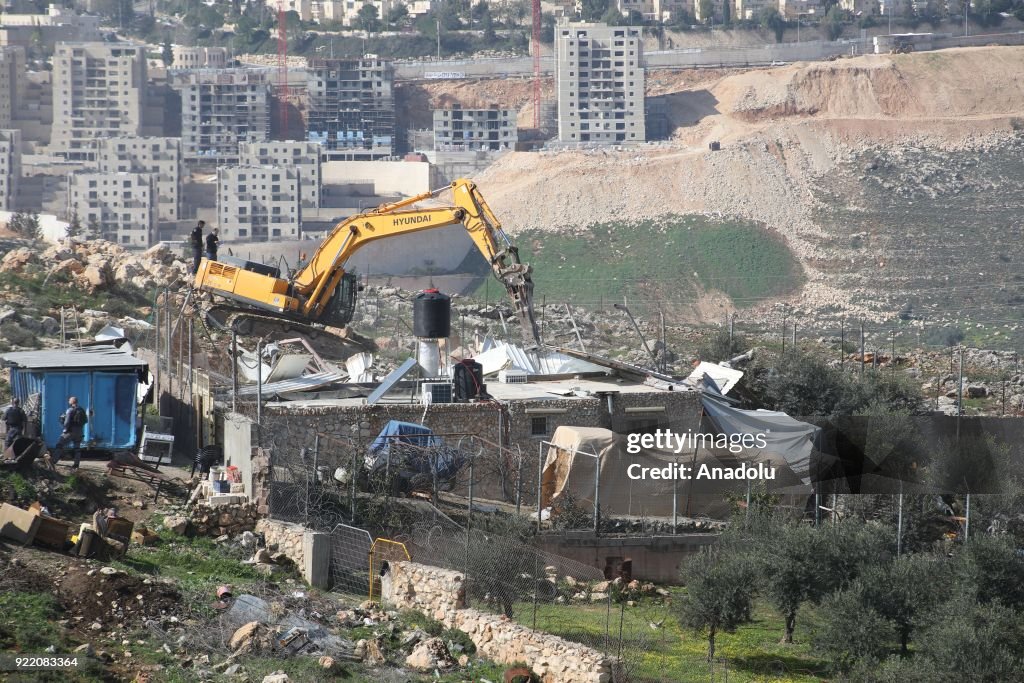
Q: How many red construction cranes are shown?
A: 2